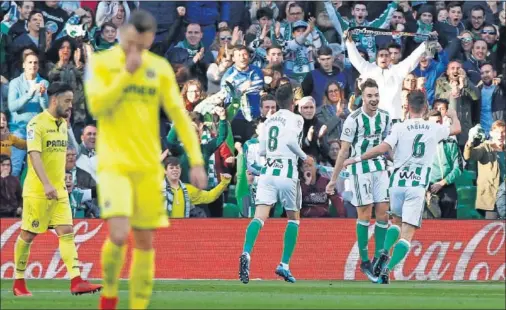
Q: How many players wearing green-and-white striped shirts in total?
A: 3